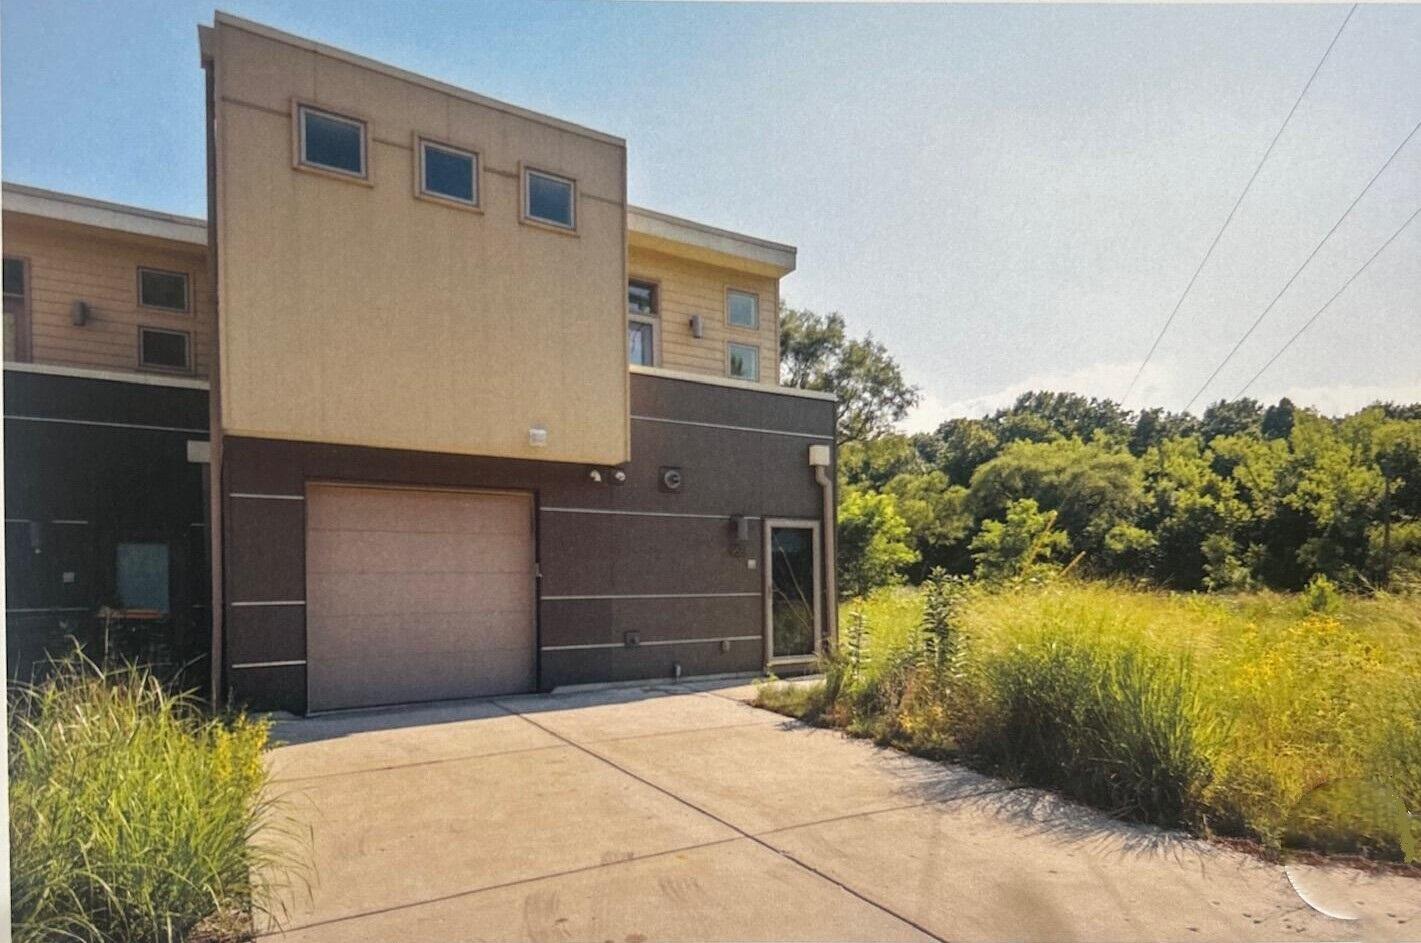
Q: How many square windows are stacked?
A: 4